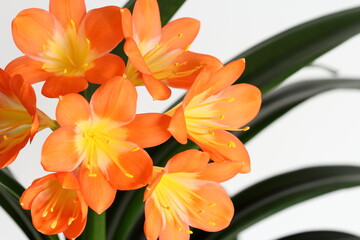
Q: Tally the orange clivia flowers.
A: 7